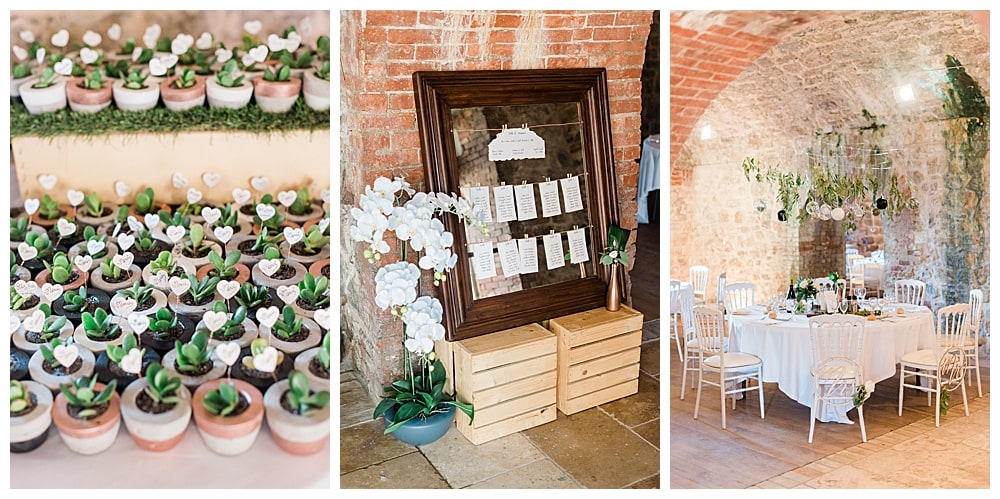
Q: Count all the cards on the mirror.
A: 11